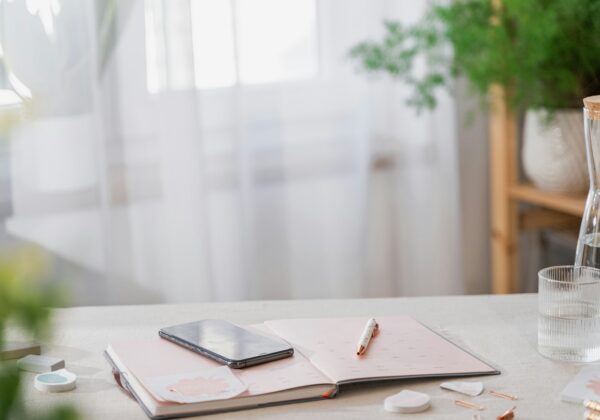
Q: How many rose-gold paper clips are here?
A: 2